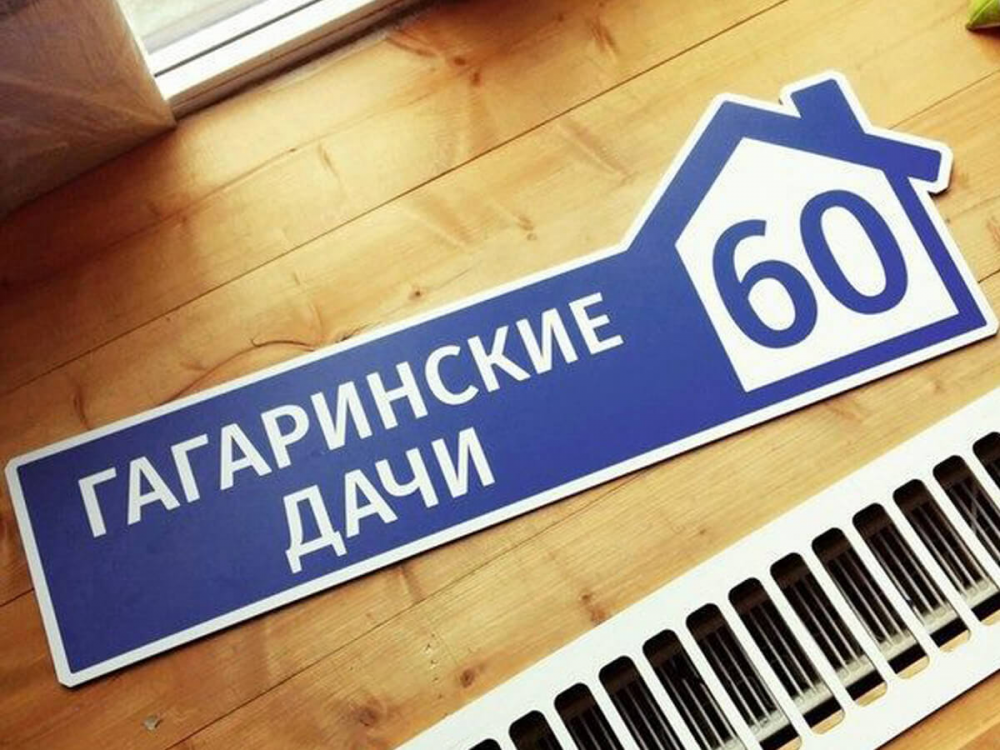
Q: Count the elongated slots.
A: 13